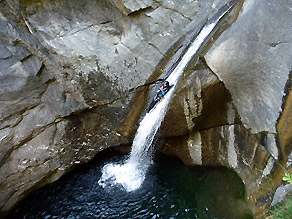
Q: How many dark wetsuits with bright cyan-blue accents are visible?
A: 1